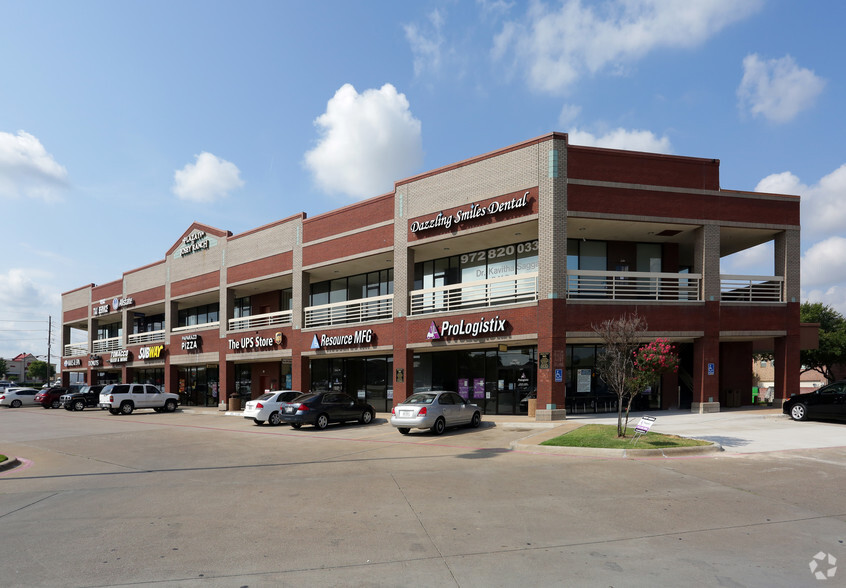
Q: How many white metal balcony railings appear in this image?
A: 9